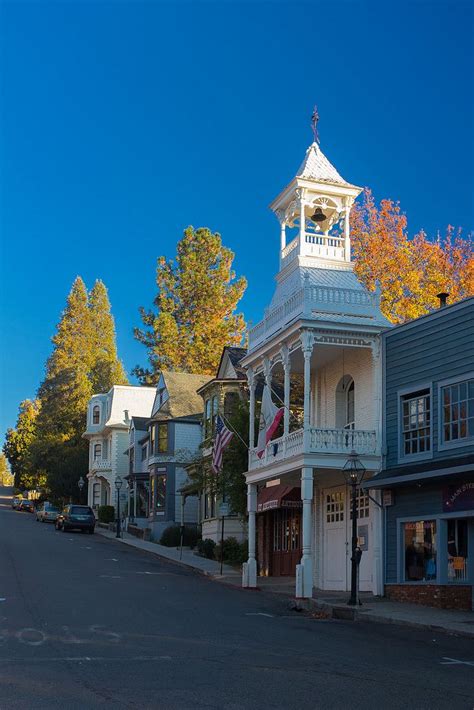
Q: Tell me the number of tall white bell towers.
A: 1